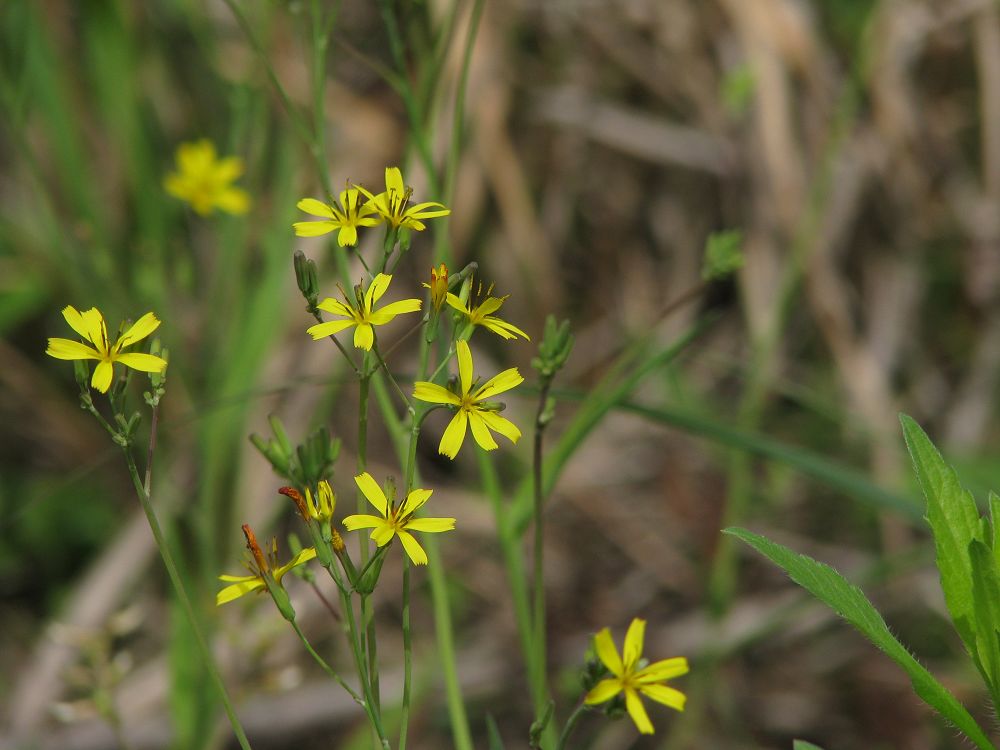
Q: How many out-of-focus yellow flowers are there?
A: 1